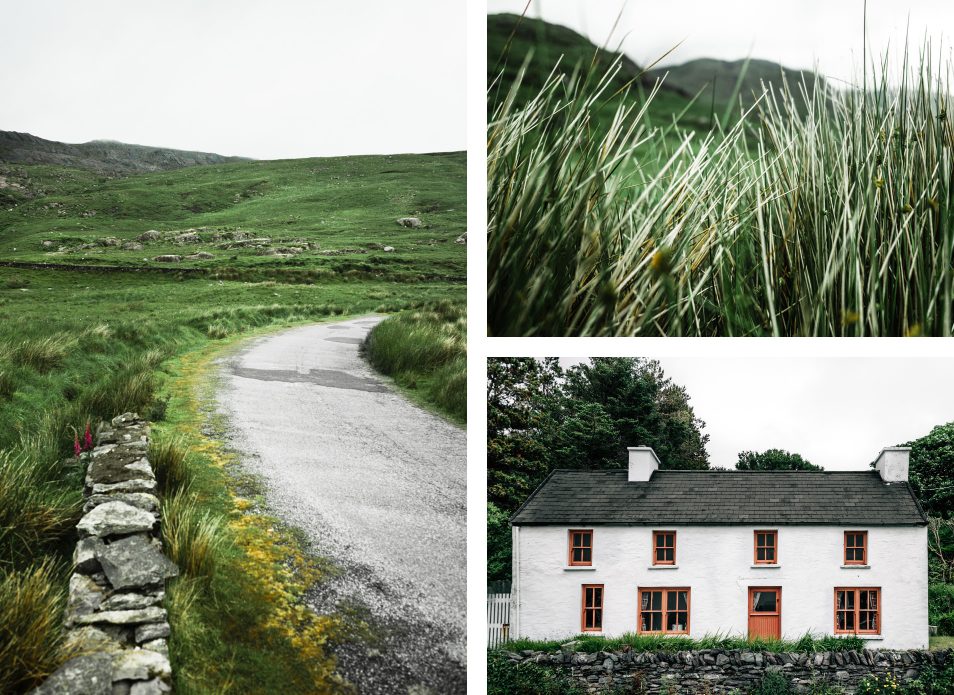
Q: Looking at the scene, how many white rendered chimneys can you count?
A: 2